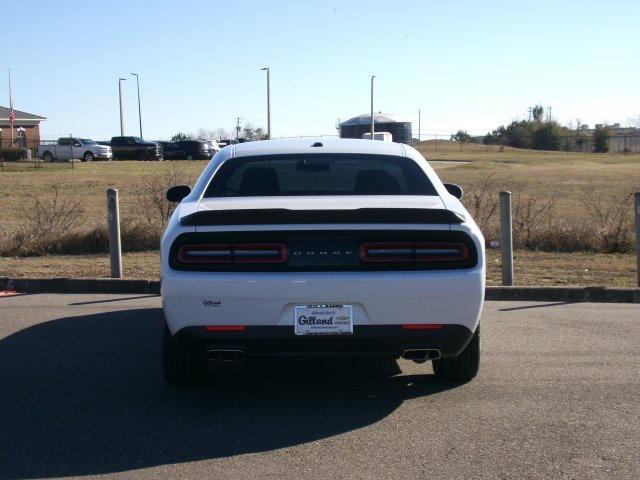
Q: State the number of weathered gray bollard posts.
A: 3